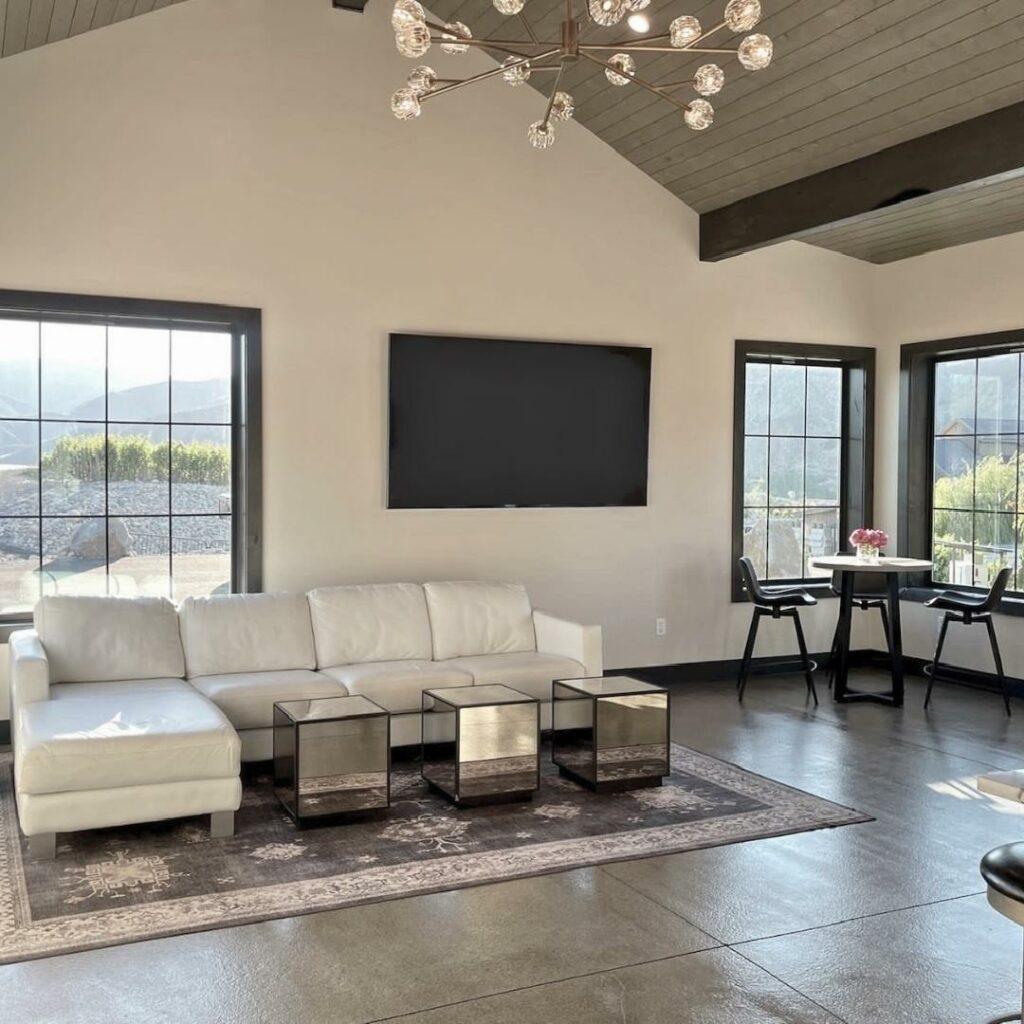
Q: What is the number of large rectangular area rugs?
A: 1